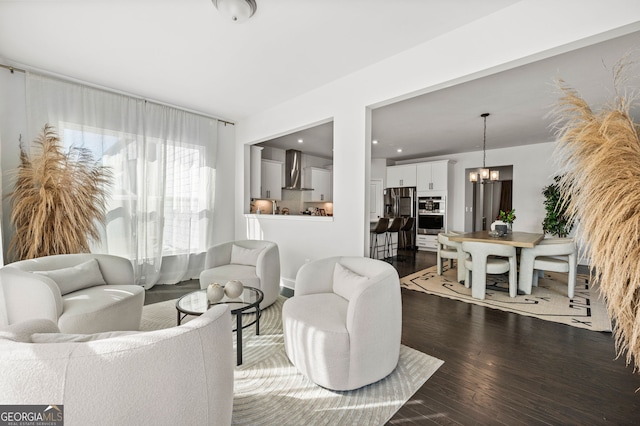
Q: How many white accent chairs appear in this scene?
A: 4